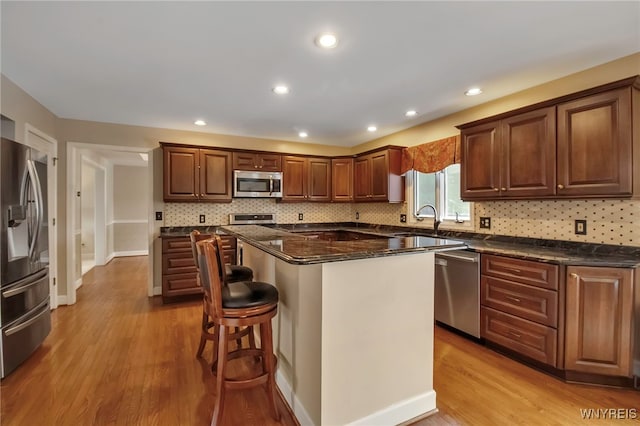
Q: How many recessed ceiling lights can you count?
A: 7